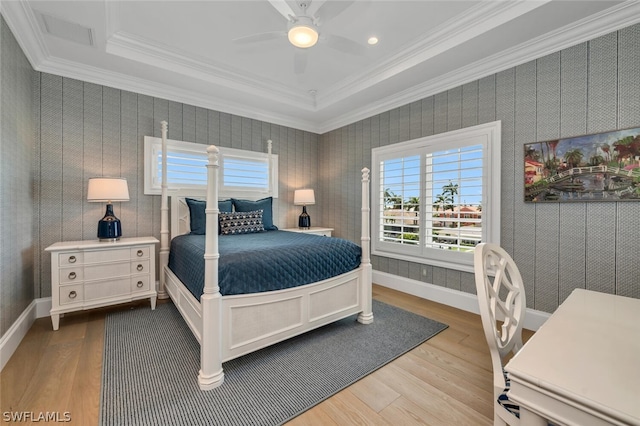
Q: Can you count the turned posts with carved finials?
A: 4